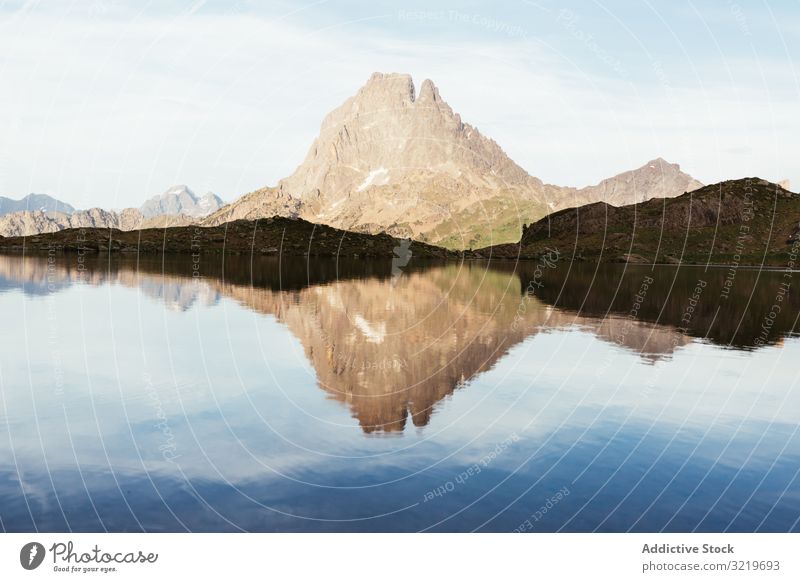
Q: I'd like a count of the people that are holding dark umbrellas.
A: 0